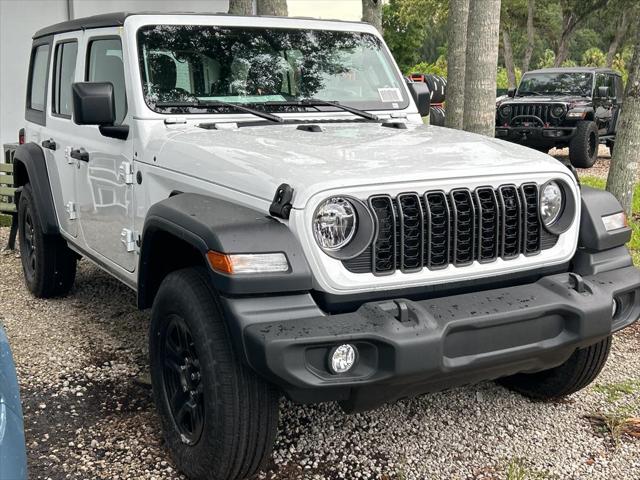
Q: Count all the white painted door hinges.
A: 4